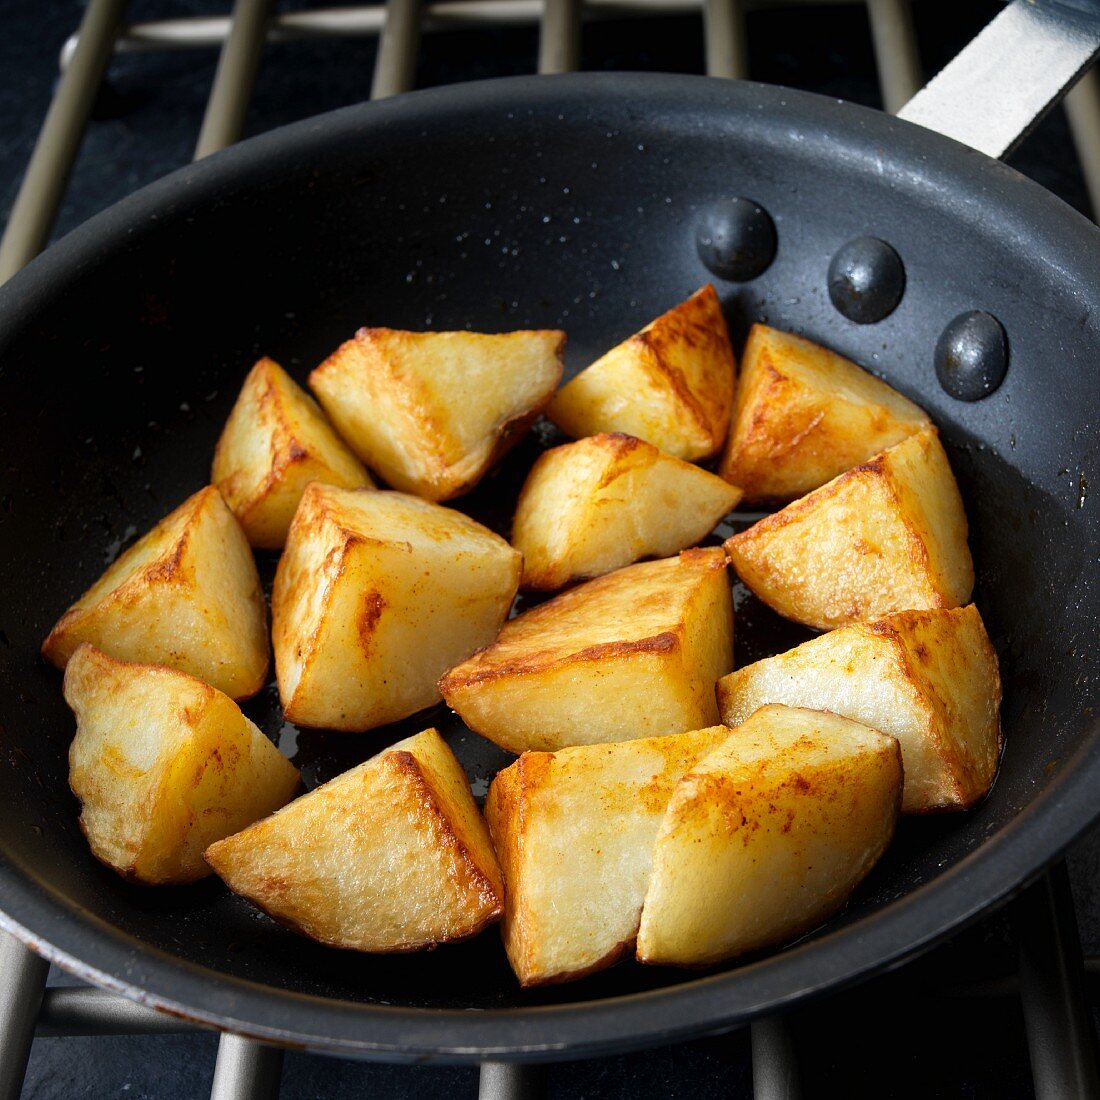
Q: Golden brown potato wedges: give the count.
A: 14